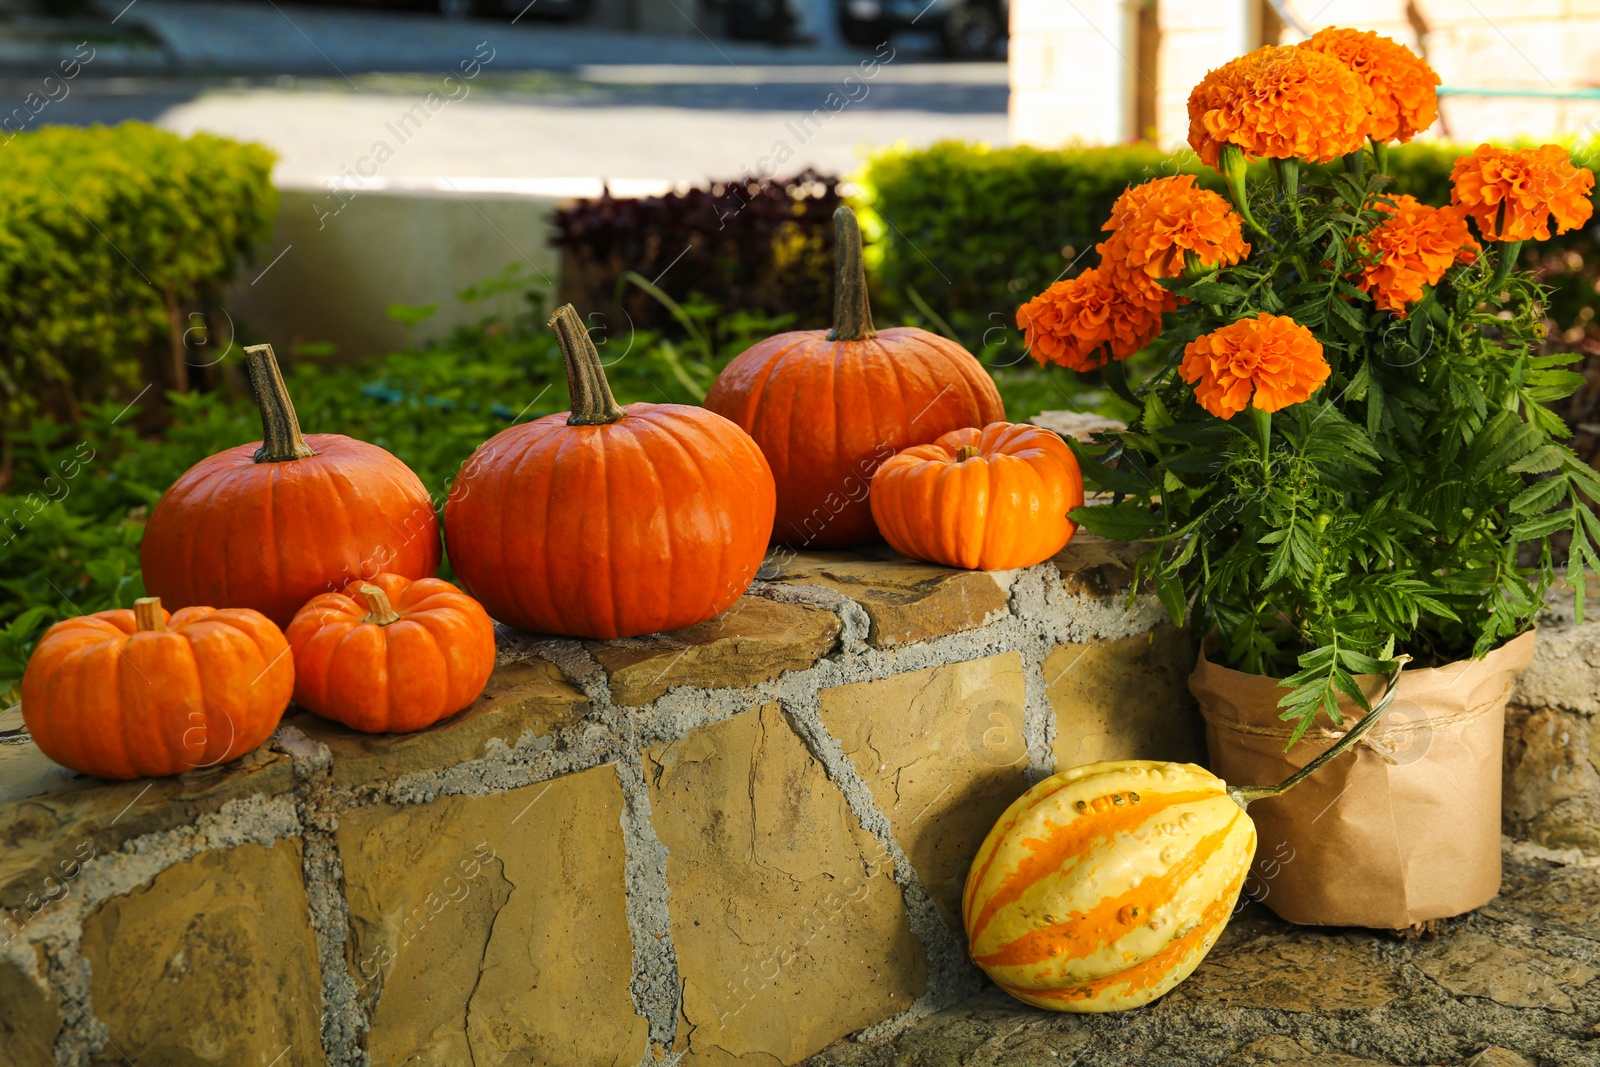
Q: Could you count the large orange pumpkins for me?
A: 3